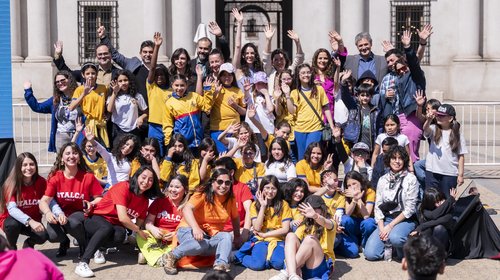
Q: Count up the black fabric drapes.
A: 2